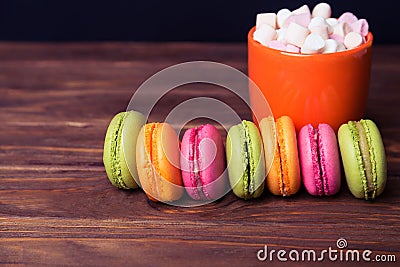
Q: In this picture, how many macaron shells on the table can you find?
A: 14